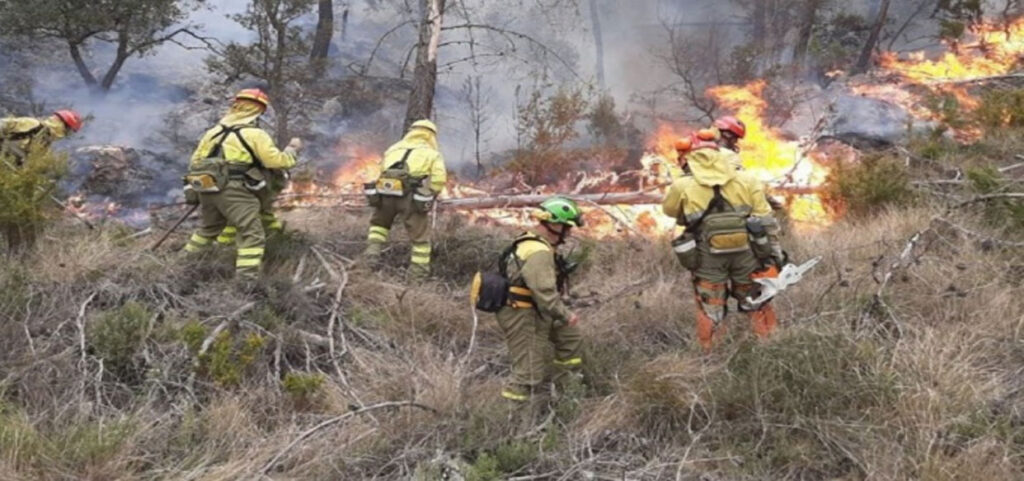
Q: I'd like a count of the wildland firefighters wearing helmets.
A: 6